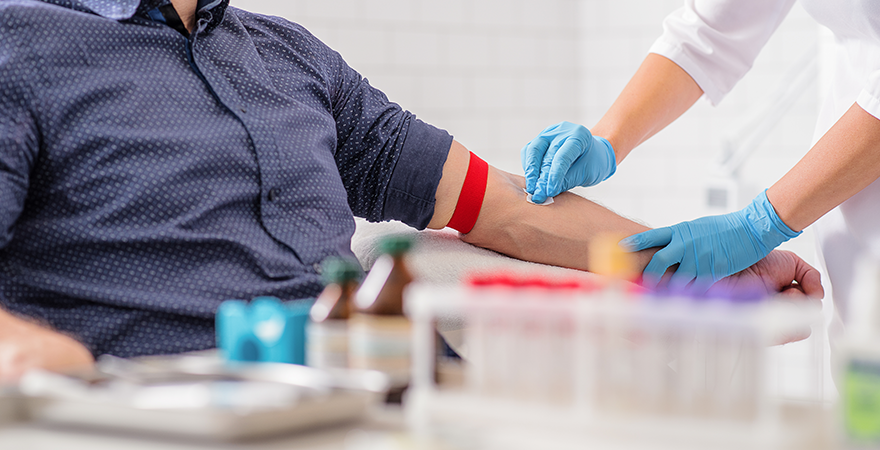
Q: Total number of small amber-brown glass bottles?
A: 2